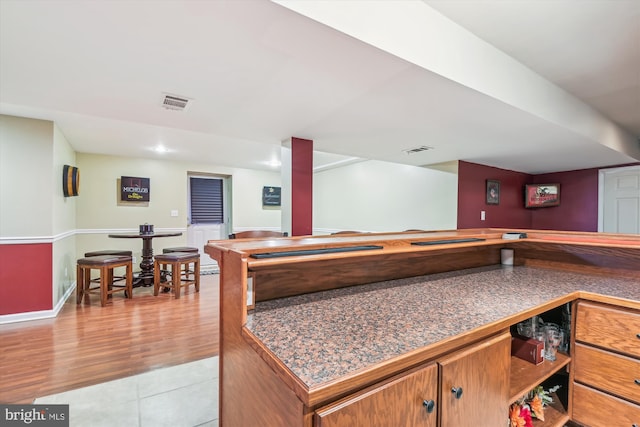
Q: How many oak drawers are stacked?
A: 3